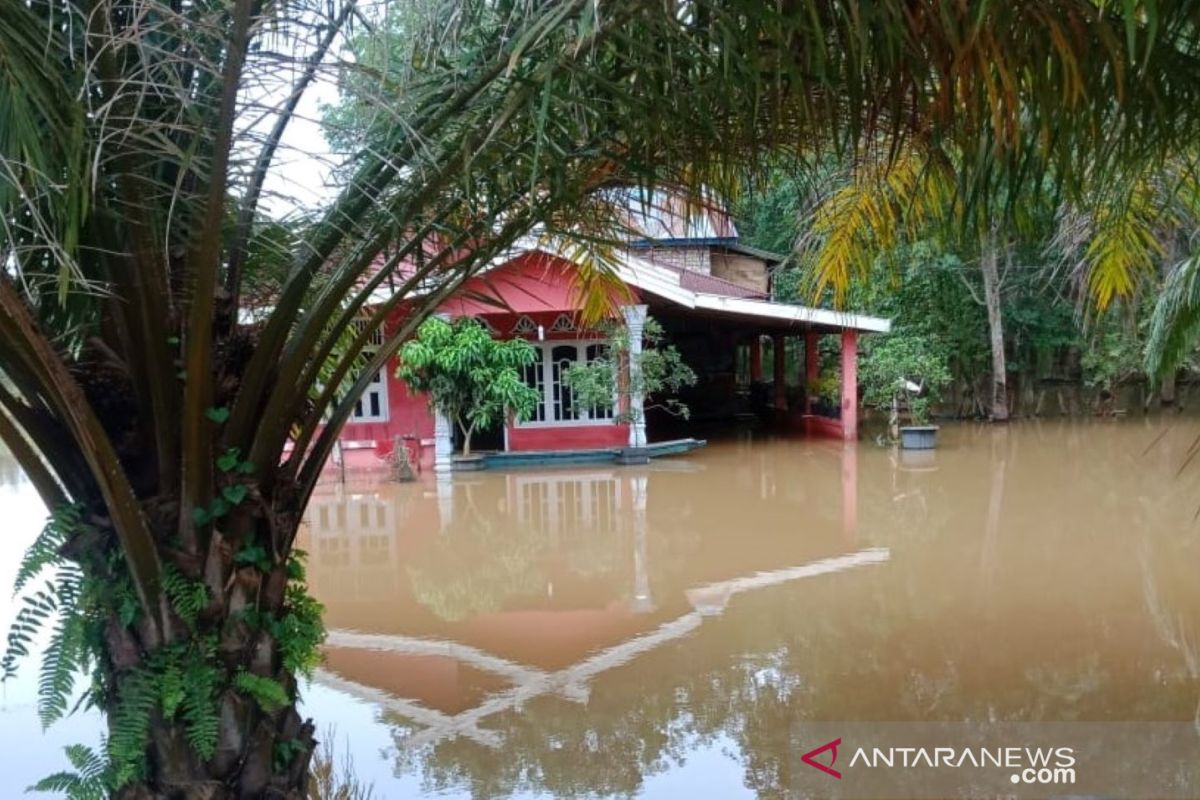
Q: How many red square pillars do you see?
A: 4